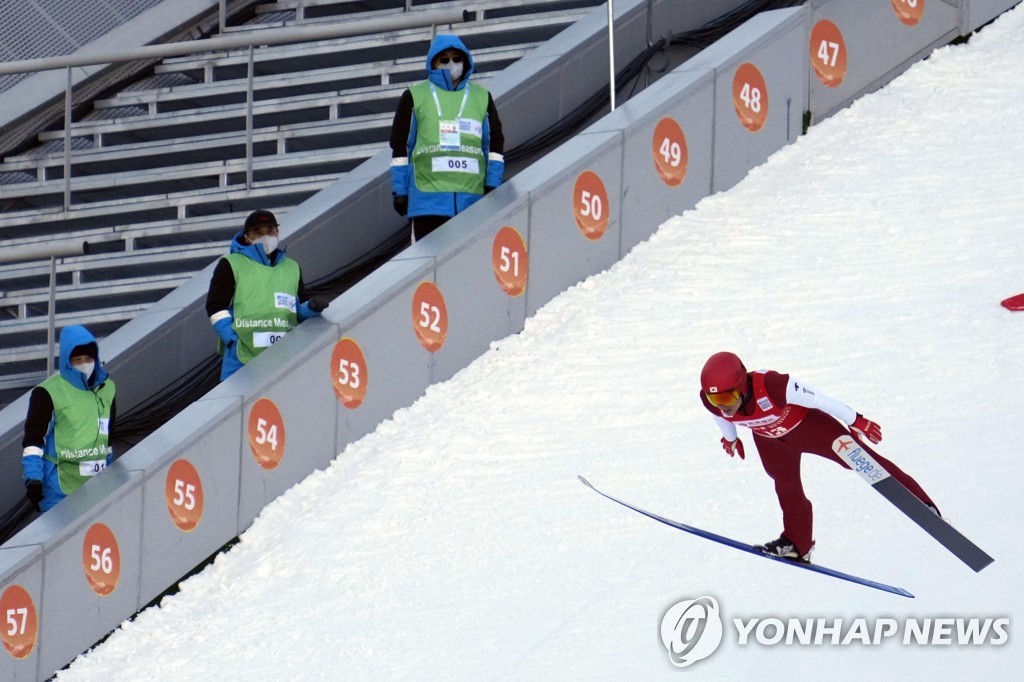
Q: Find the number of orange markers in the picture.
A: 12